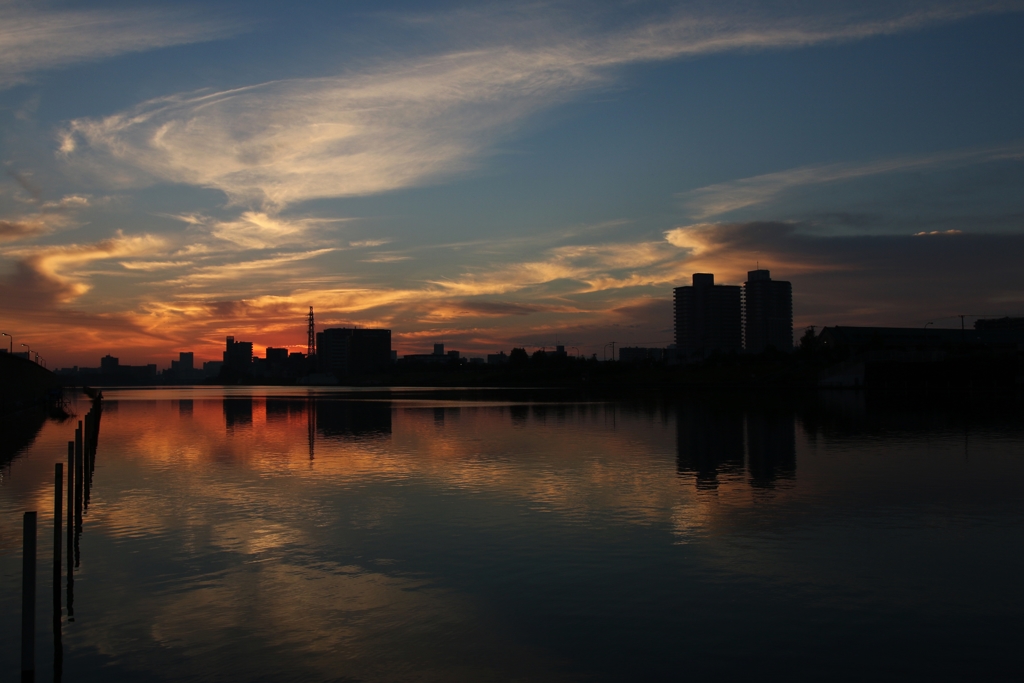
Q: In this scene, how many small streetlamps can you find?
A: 5